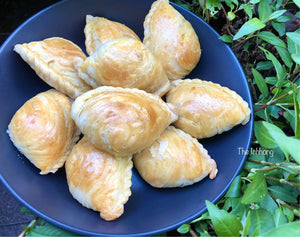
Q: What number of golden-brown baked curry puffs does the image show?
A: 9